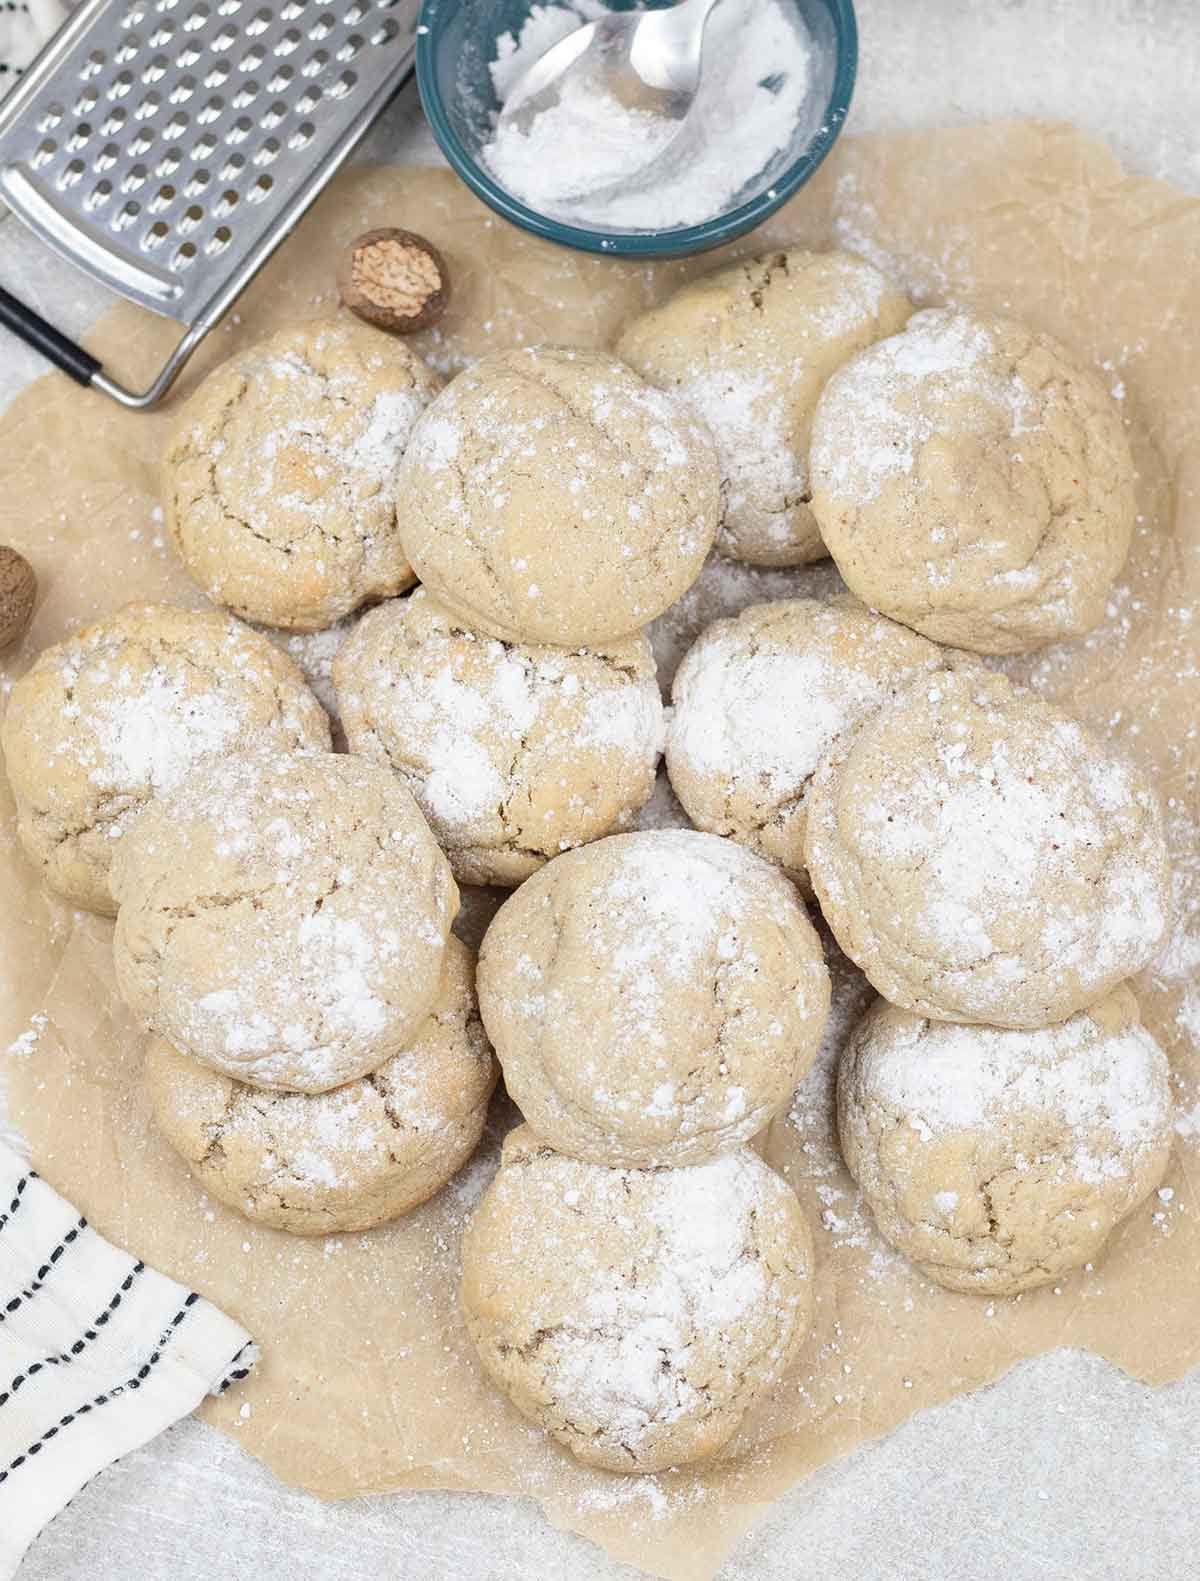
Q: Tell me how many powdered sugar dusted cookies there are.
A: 13